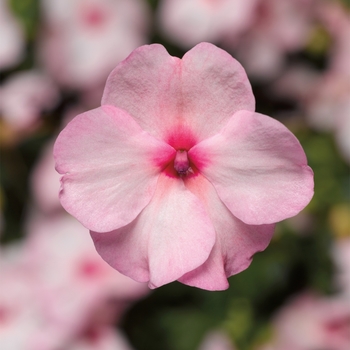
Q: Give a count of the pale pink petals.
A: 5